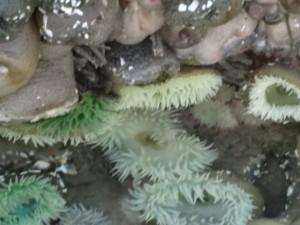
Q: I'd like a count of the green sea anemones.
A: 2